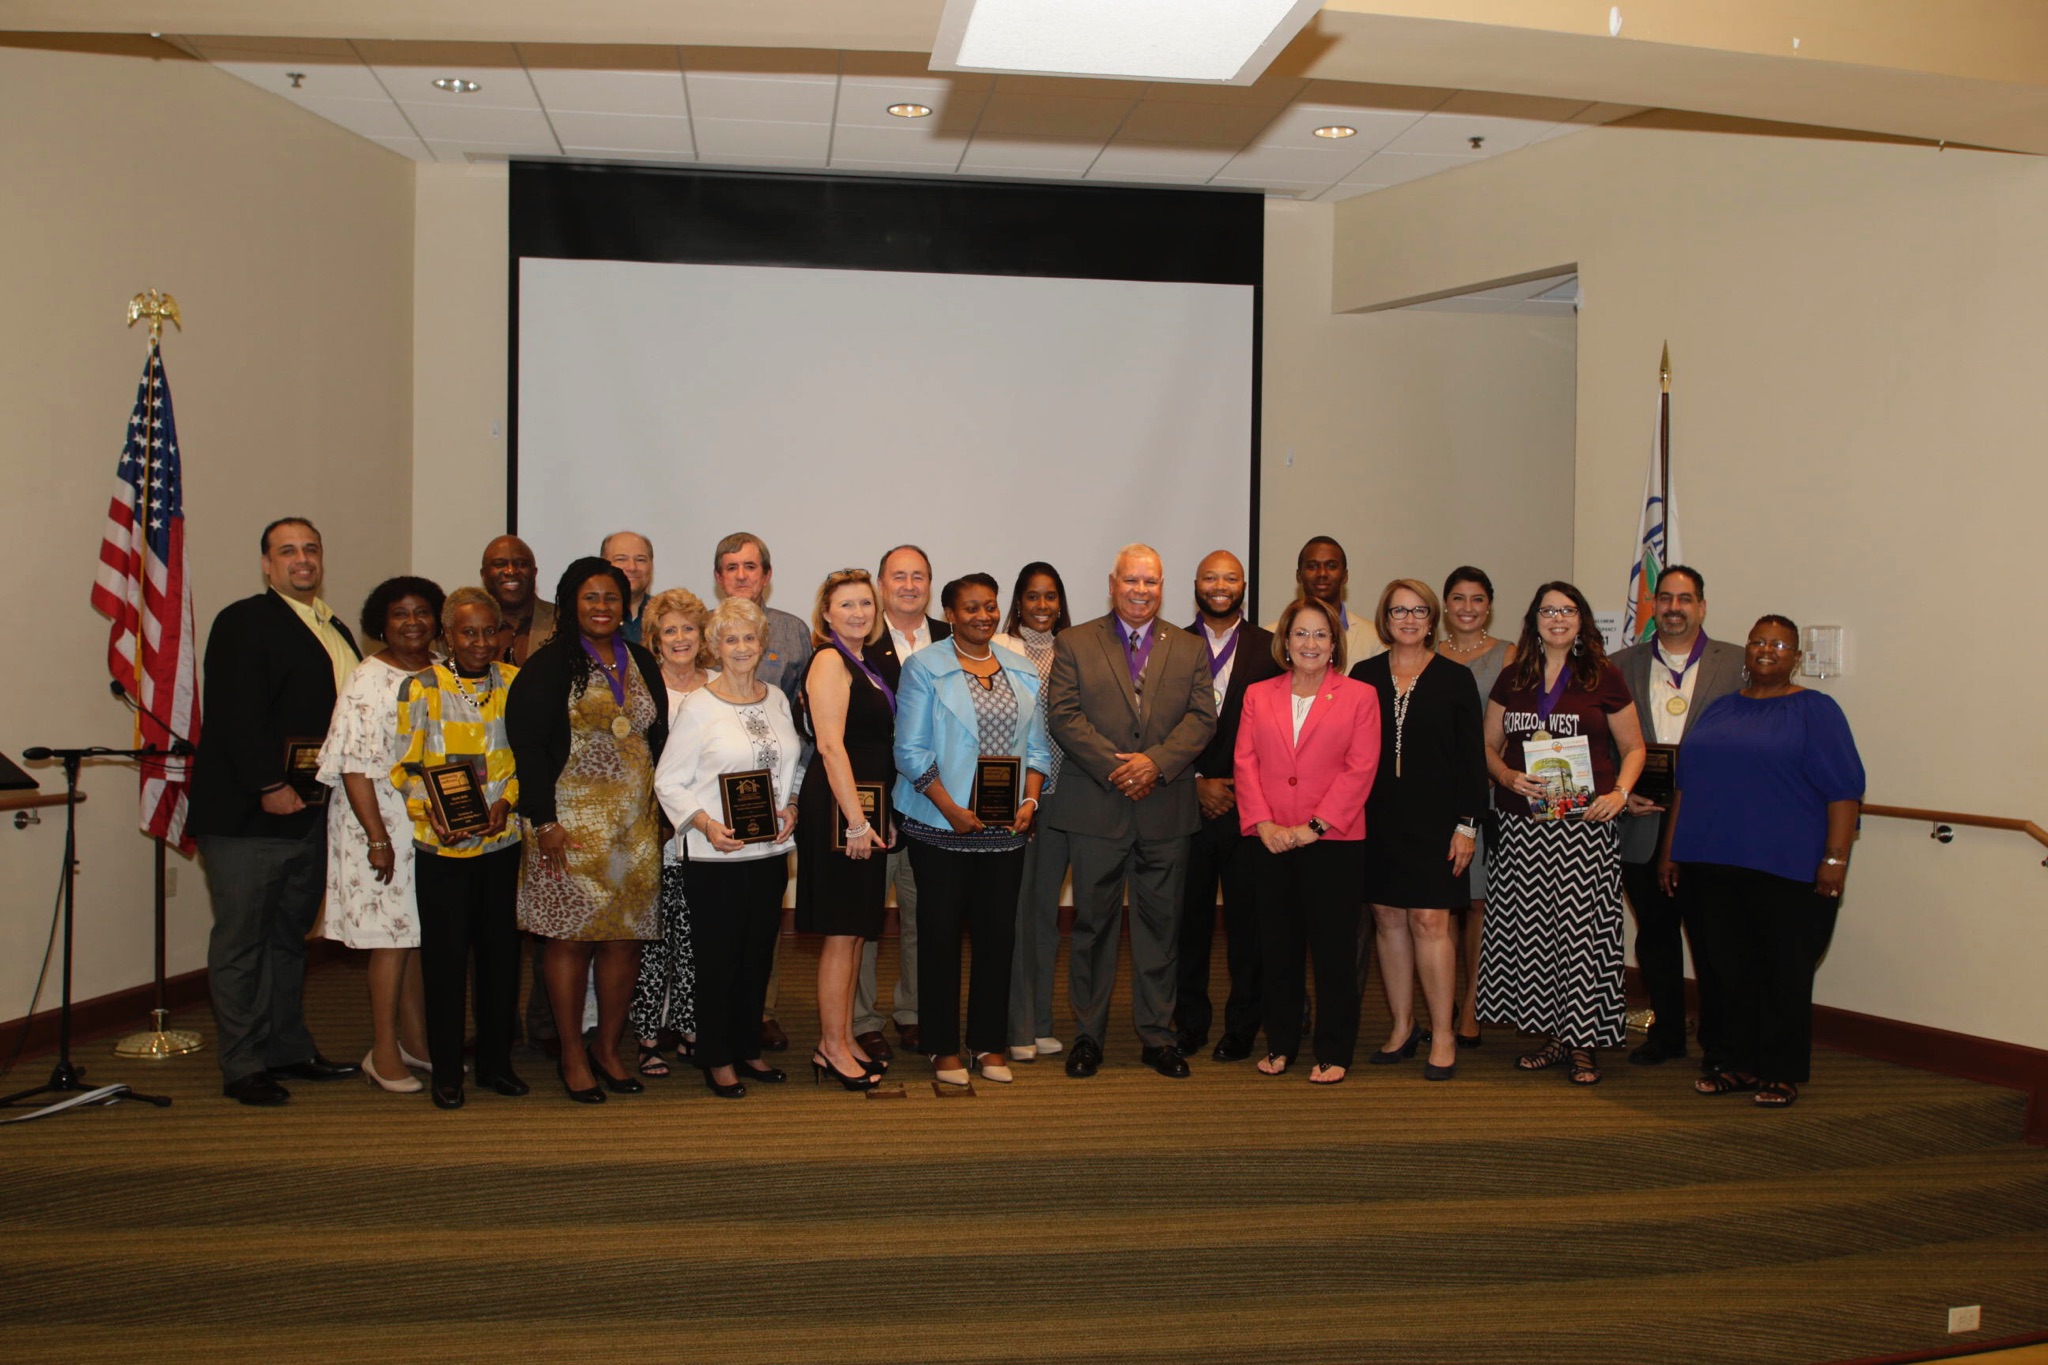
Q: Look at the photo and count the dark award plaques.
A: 6